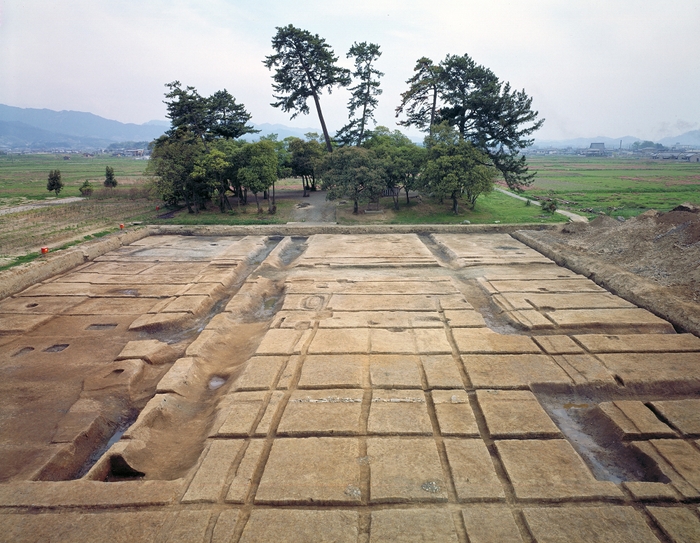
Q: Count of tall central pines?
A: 2